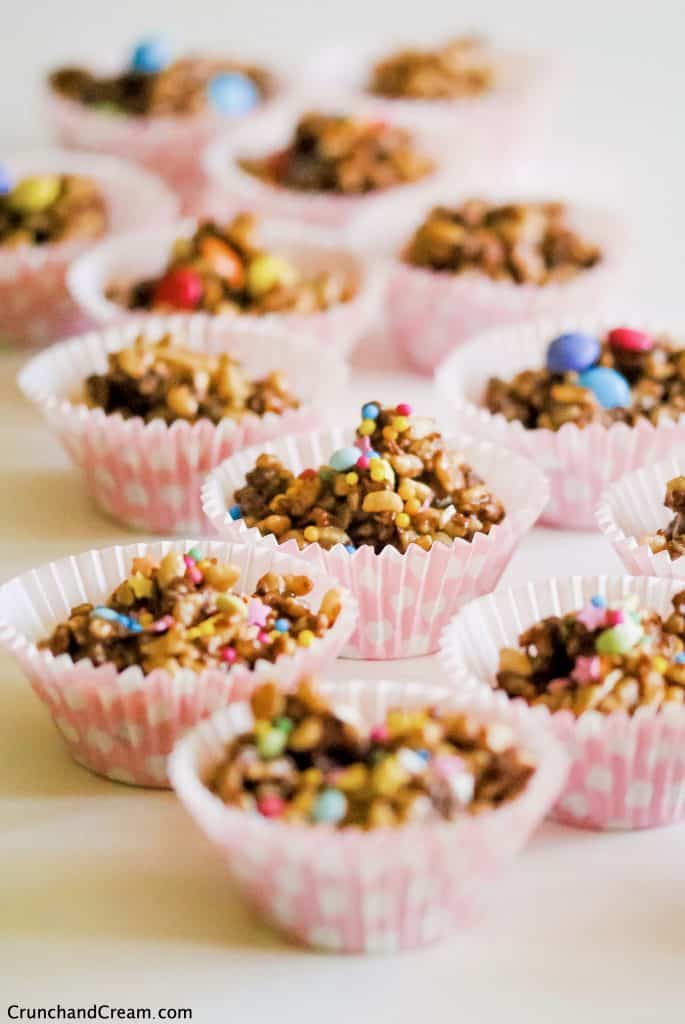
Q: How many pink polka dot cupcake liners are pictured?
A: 13